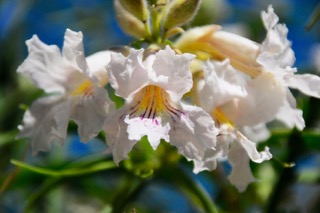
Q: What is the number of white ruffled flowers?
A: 4